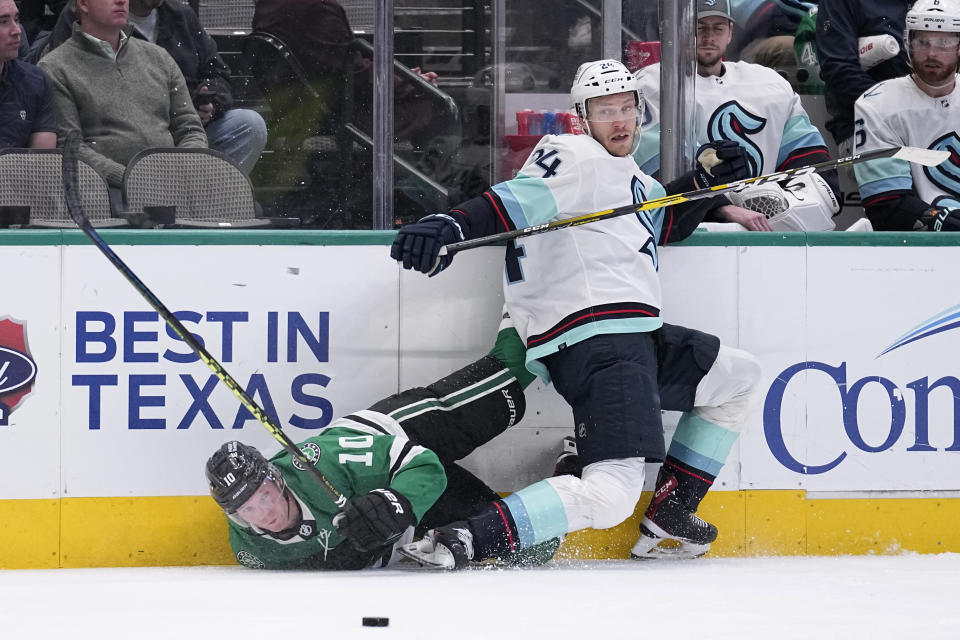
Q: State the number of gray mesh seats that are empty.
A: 2